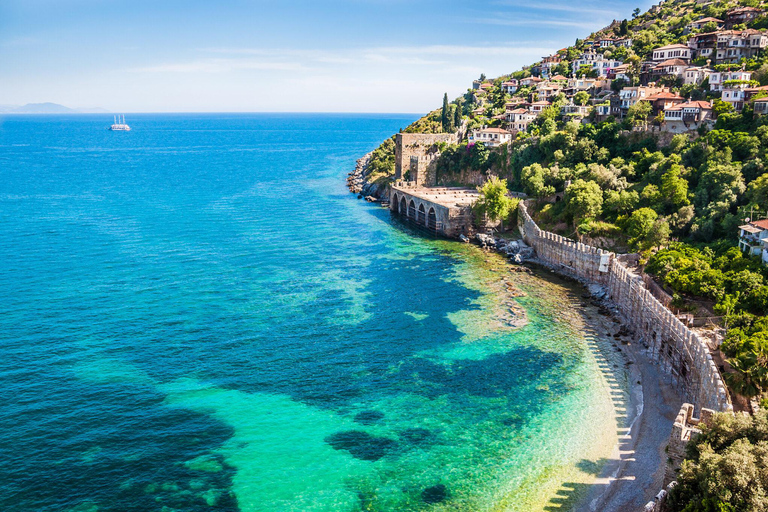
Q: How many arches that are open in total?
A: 5